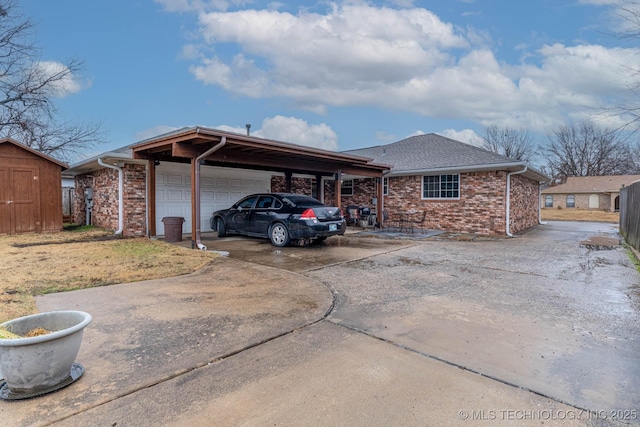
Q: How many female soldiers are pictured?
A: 0